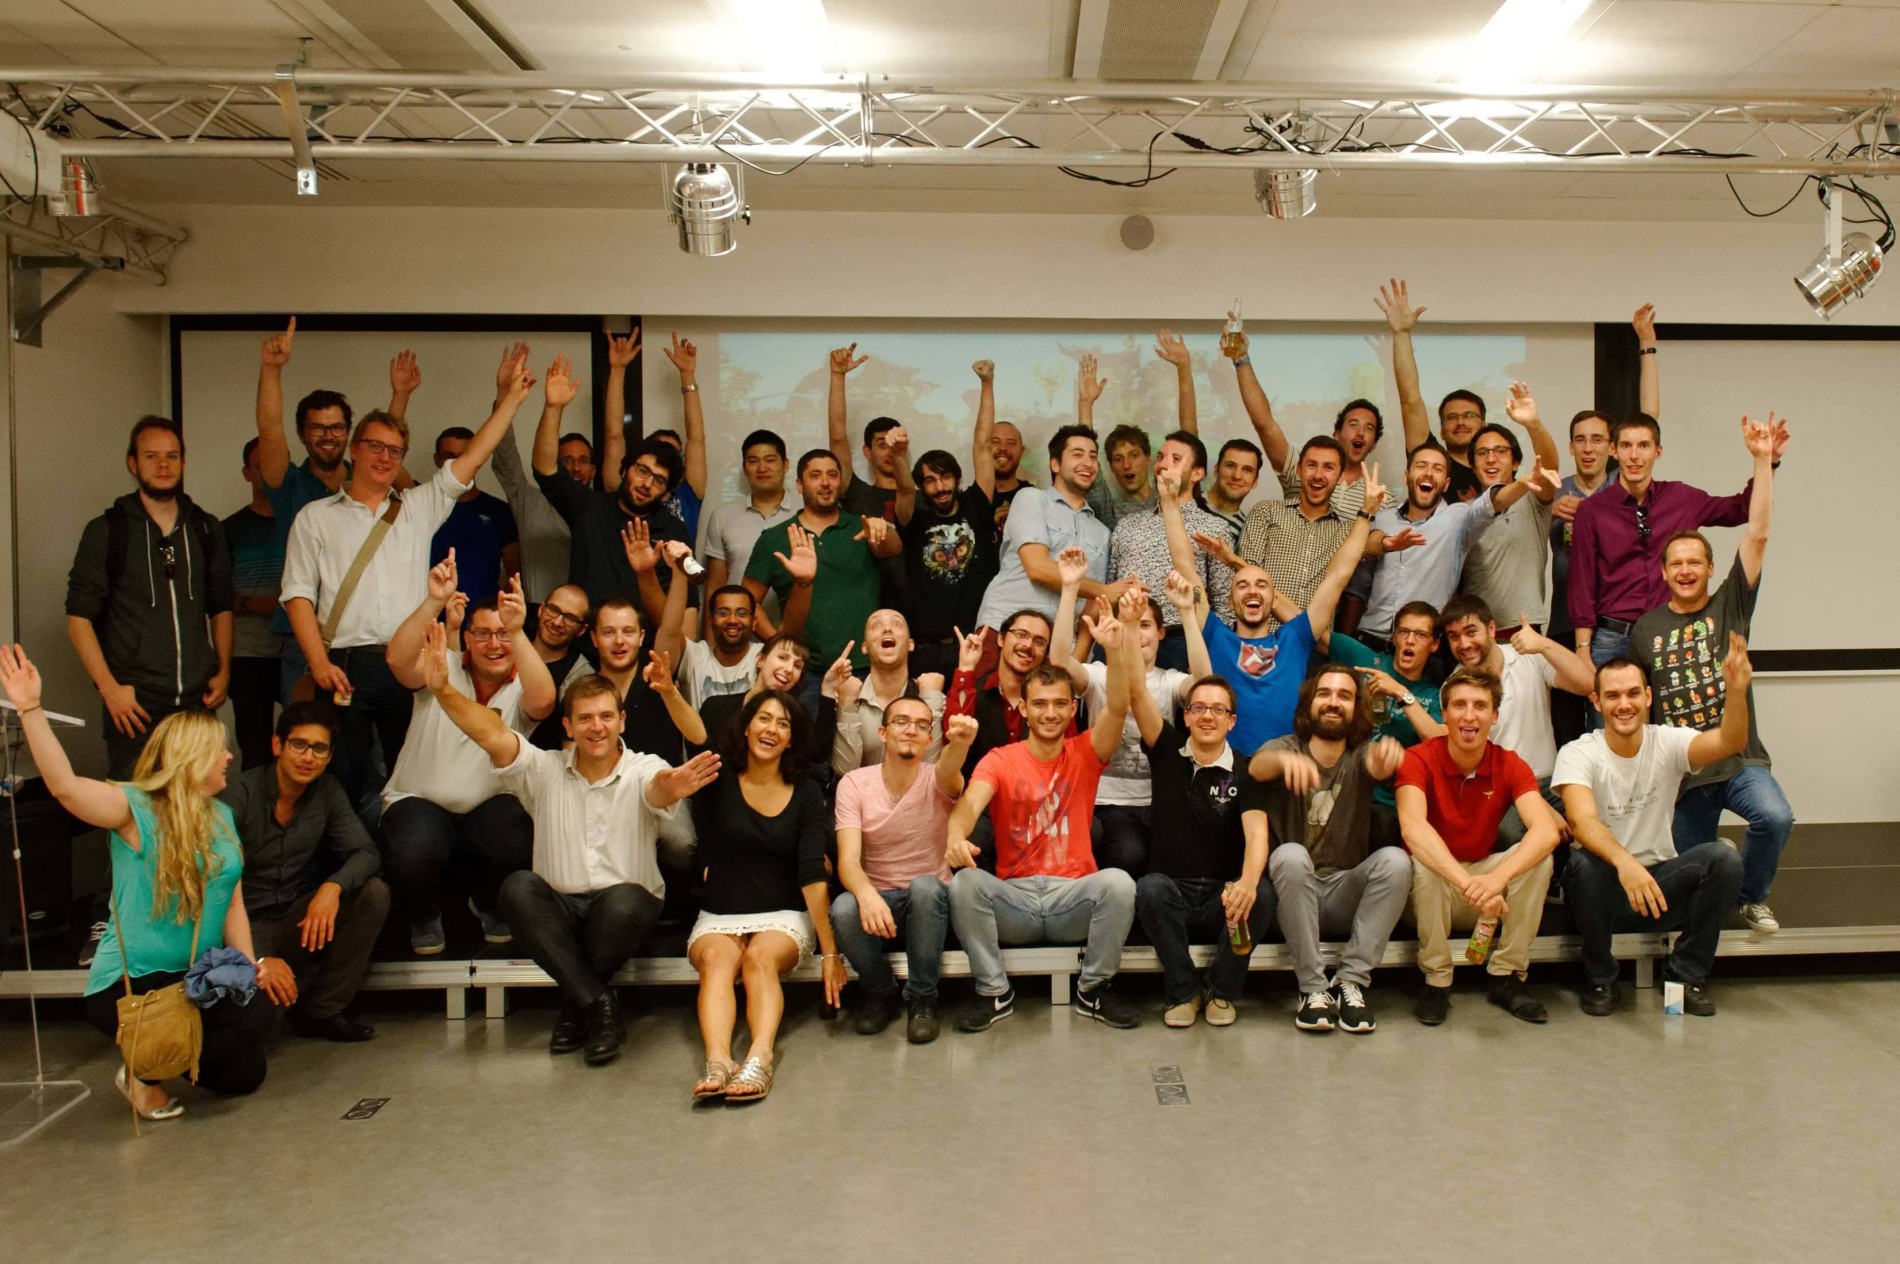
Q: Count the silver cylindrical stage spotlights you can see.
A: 4